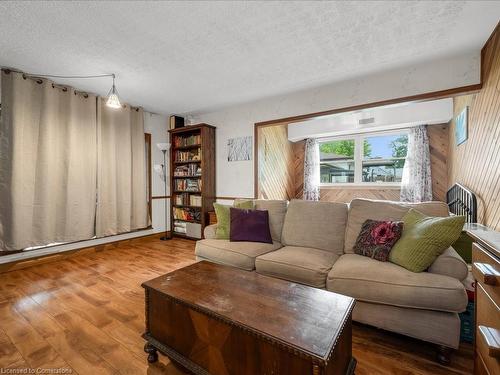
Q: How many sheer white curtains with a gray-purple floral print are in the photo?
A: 2